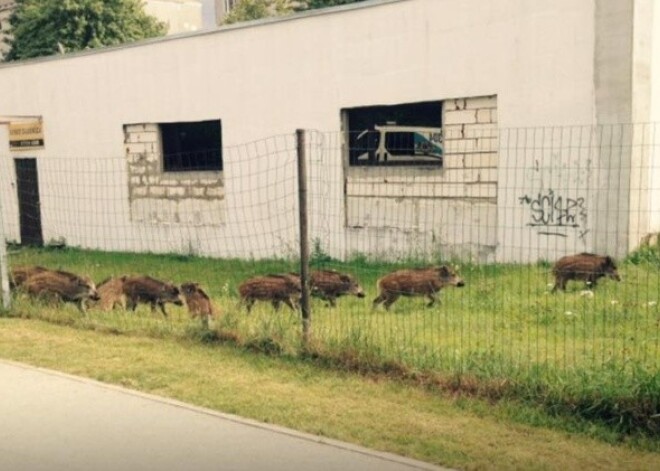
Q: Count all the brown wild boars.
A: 9